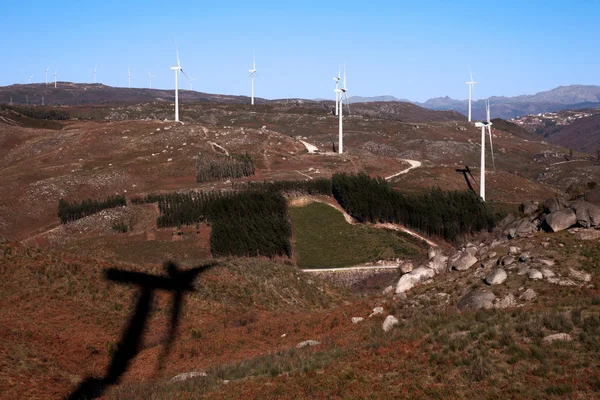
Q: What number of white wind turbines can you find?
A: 13